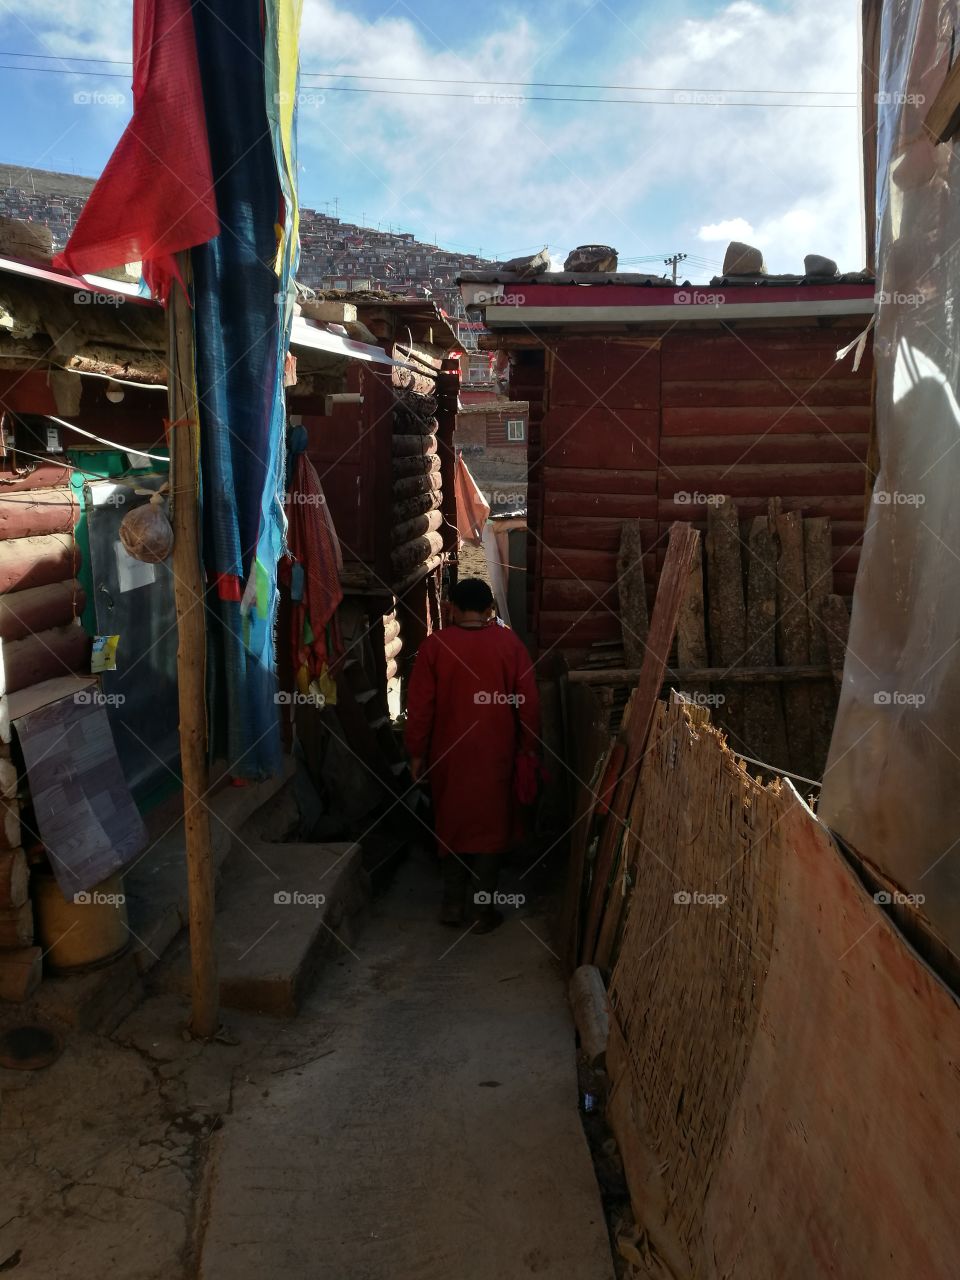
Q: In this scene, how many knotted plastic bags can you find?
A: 1